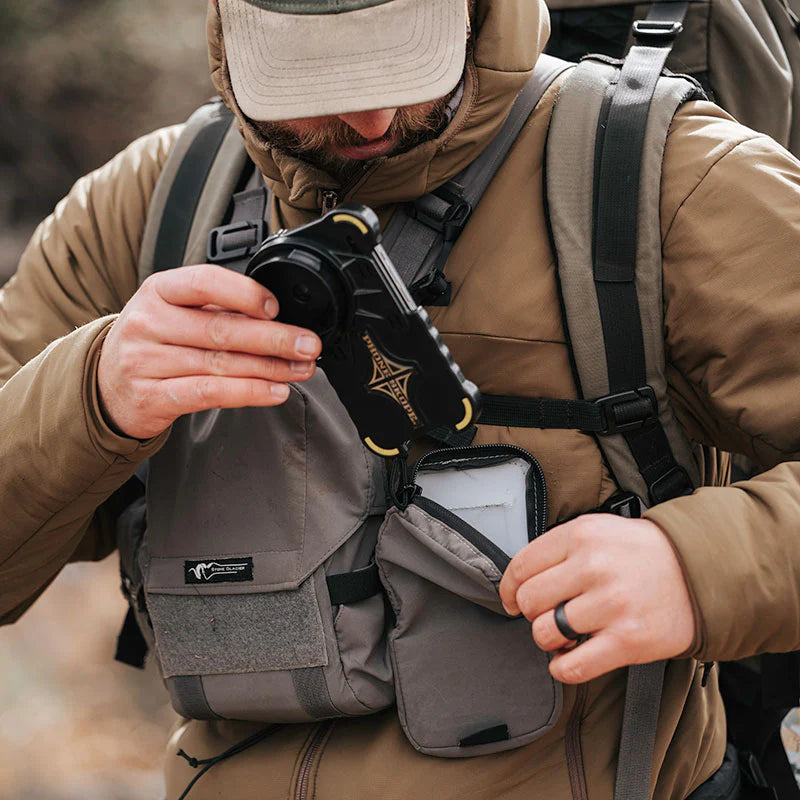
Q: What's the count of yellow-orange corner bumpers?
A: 3